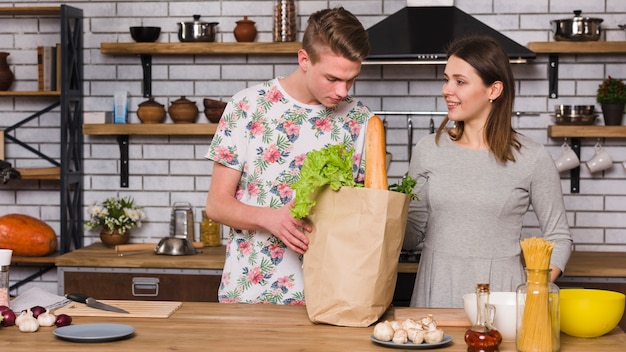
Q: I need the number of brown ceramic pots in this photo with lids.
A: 3